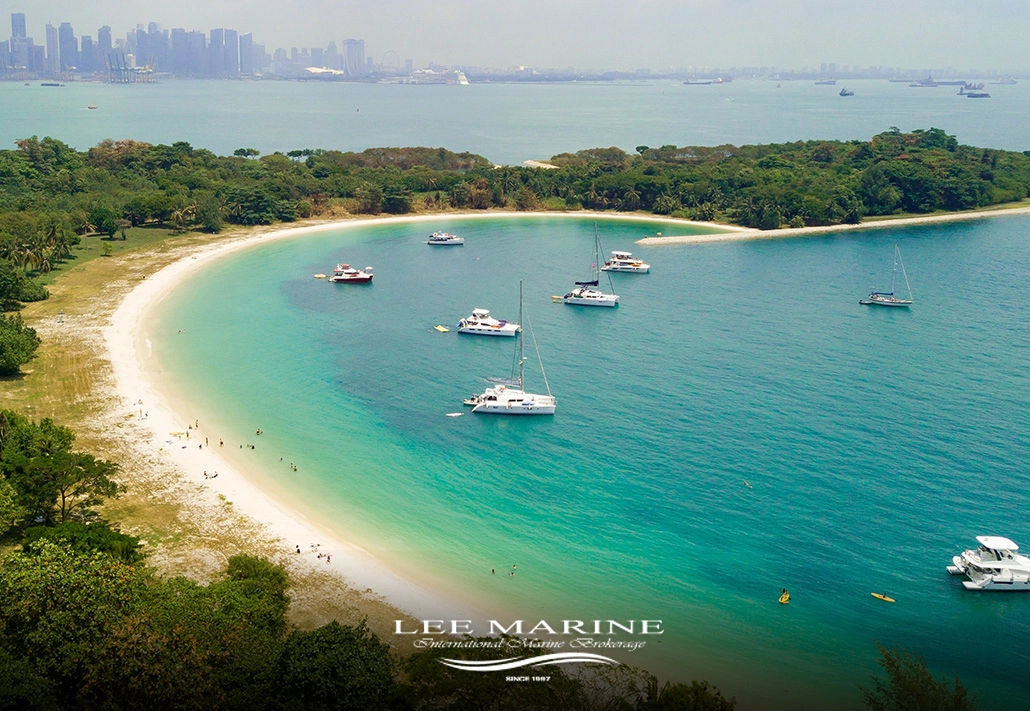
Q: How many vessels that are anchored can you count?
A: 8